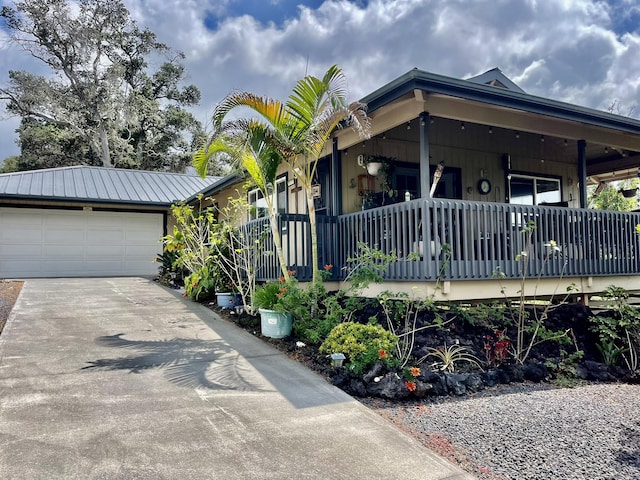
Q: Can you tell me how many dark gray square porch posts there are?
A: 3